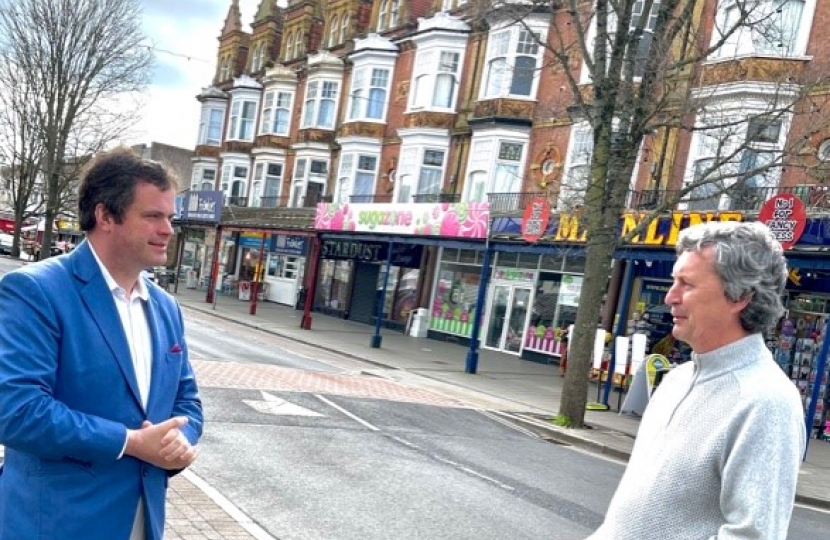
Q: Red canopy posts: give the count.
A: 3